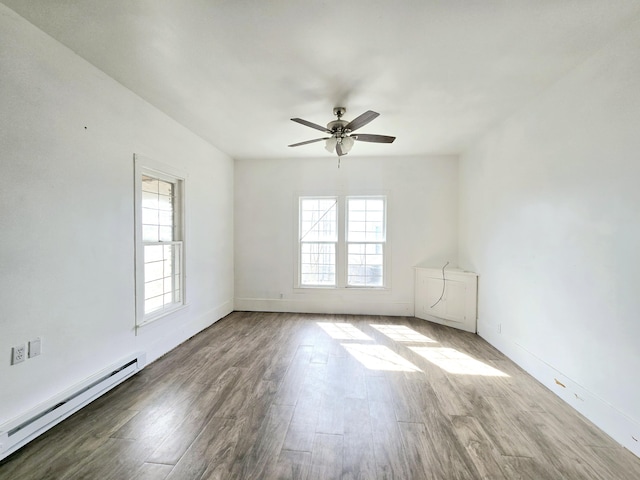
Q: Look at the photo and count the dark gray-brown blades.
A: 5